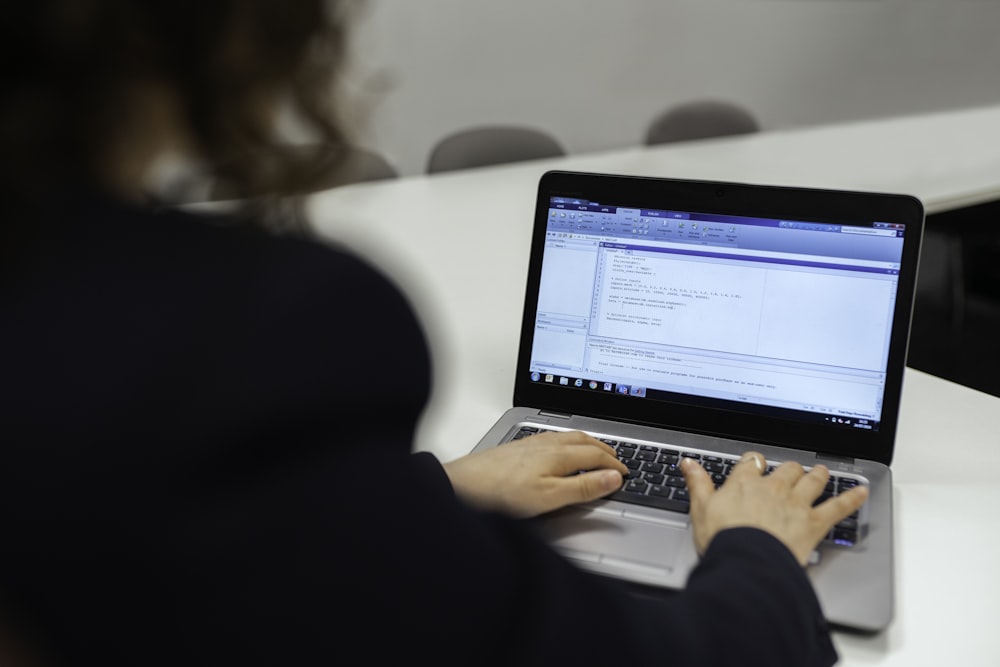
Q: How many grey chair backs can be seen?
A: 3